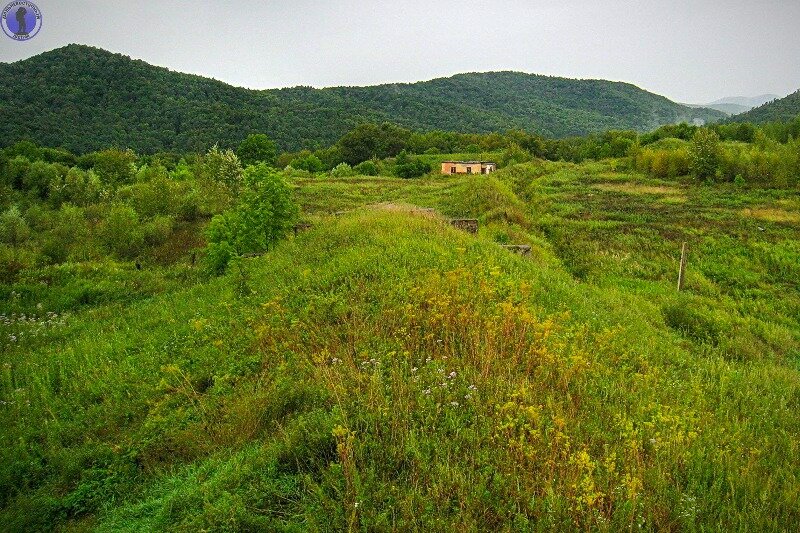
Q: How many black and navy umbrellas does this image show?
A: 0